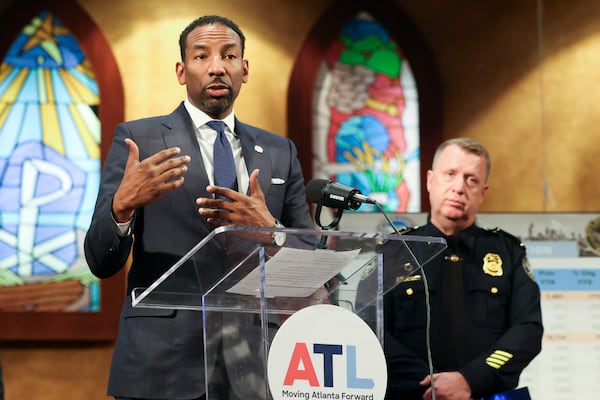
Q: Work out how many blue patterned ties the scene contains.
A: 1